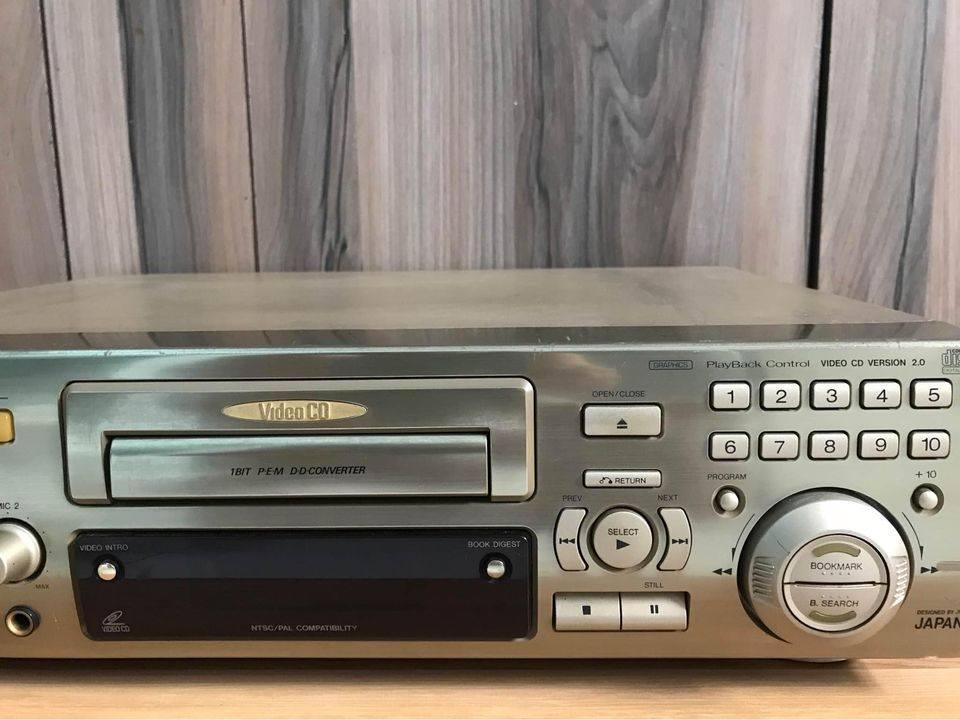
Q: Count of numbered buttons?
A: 10